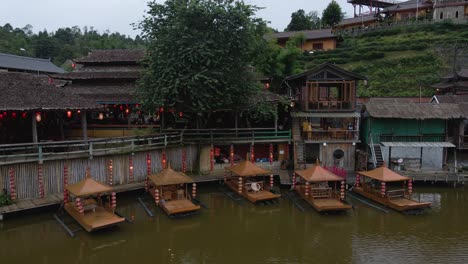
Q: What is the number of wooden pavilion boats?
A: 5